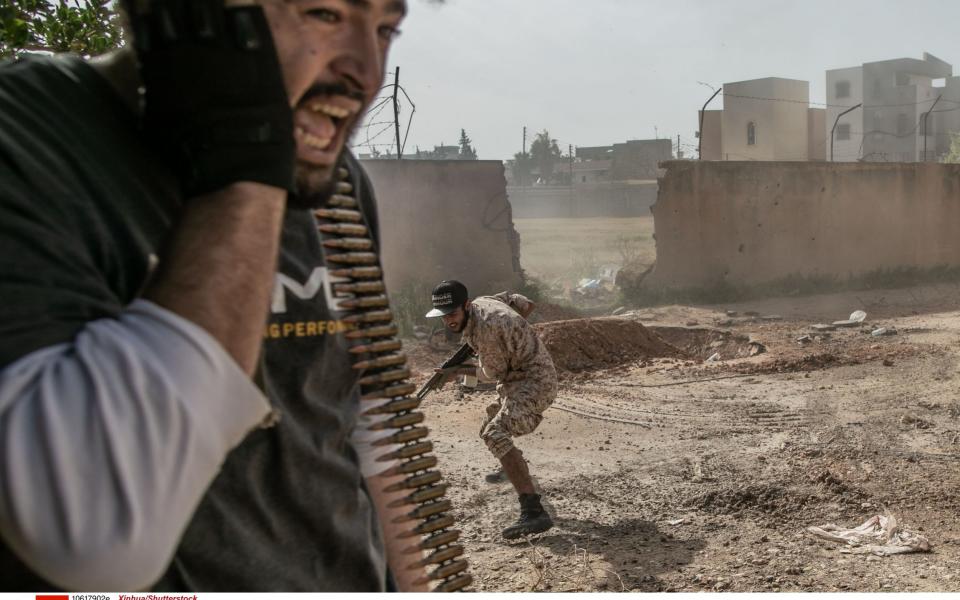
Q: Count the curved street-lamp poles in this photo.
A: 3